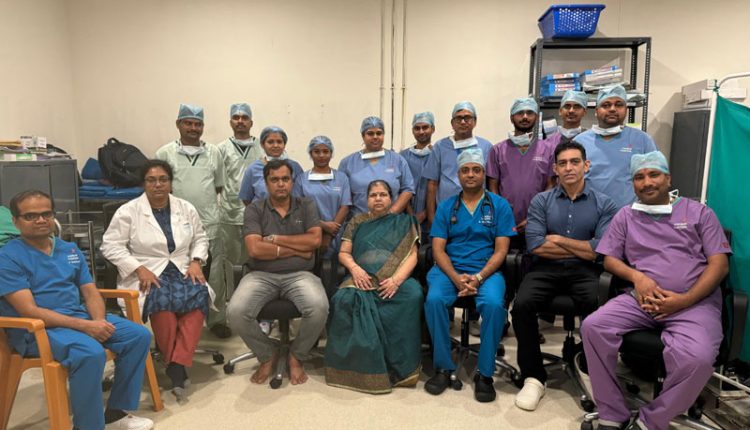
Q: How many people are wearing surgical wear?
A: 13